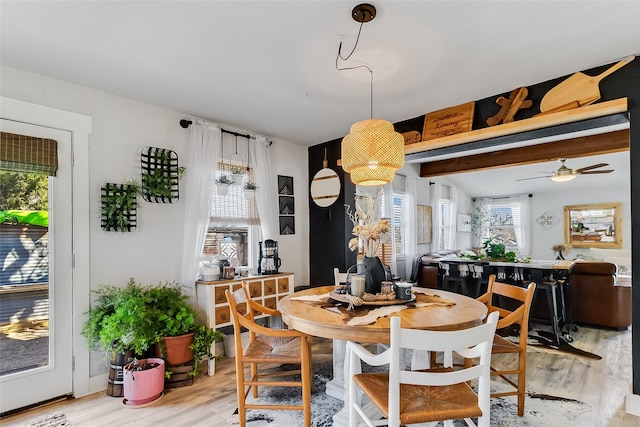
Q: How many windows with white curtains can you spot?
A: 4